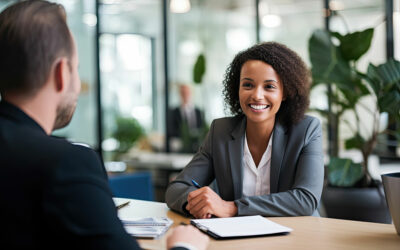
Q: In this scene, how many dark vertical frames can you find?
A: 5